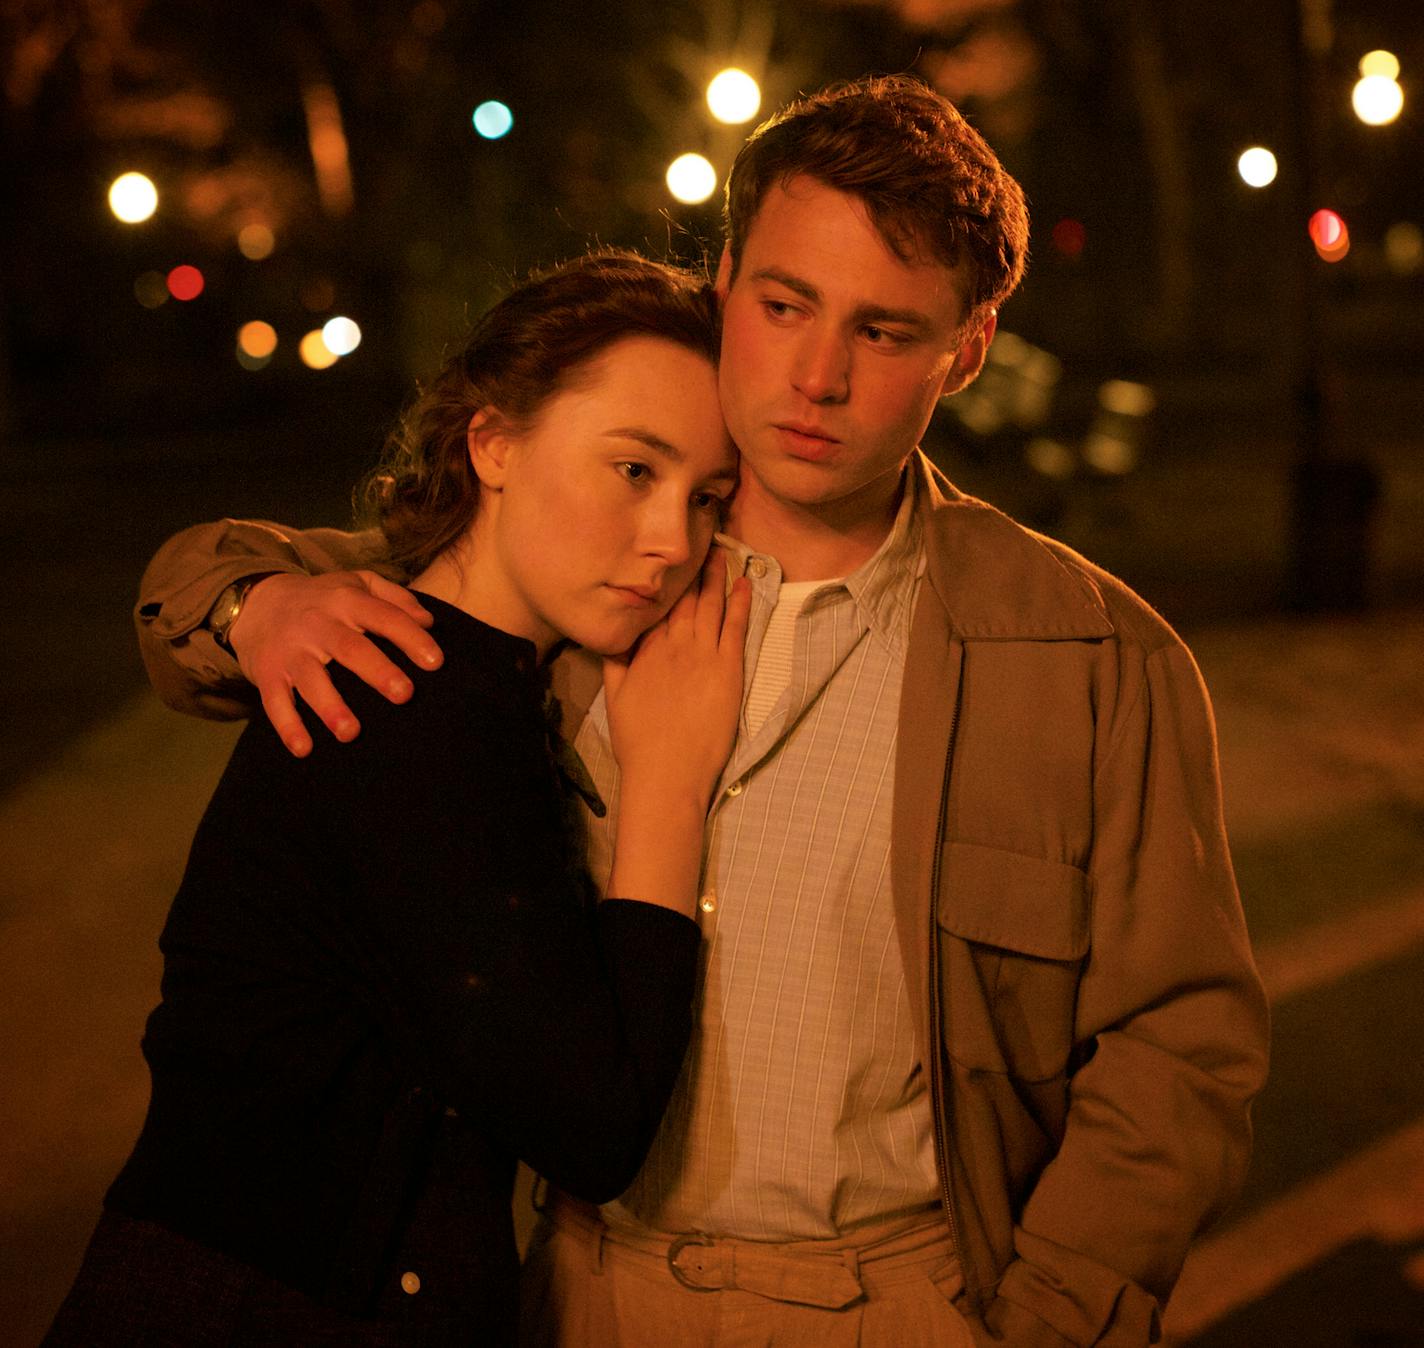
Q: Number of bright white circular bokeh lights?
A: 6